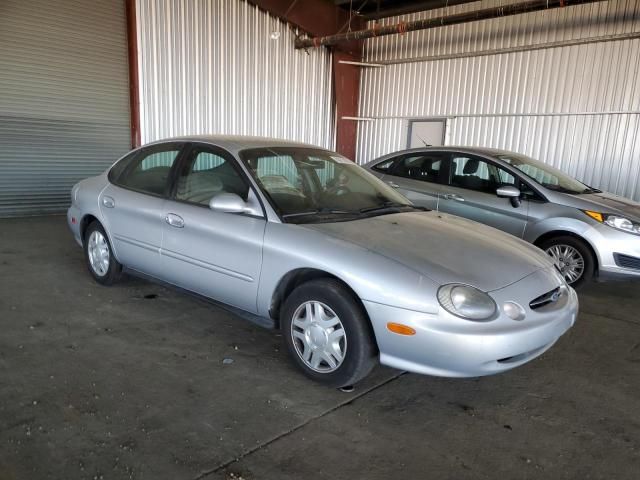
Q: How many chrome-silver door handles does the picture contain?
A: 4